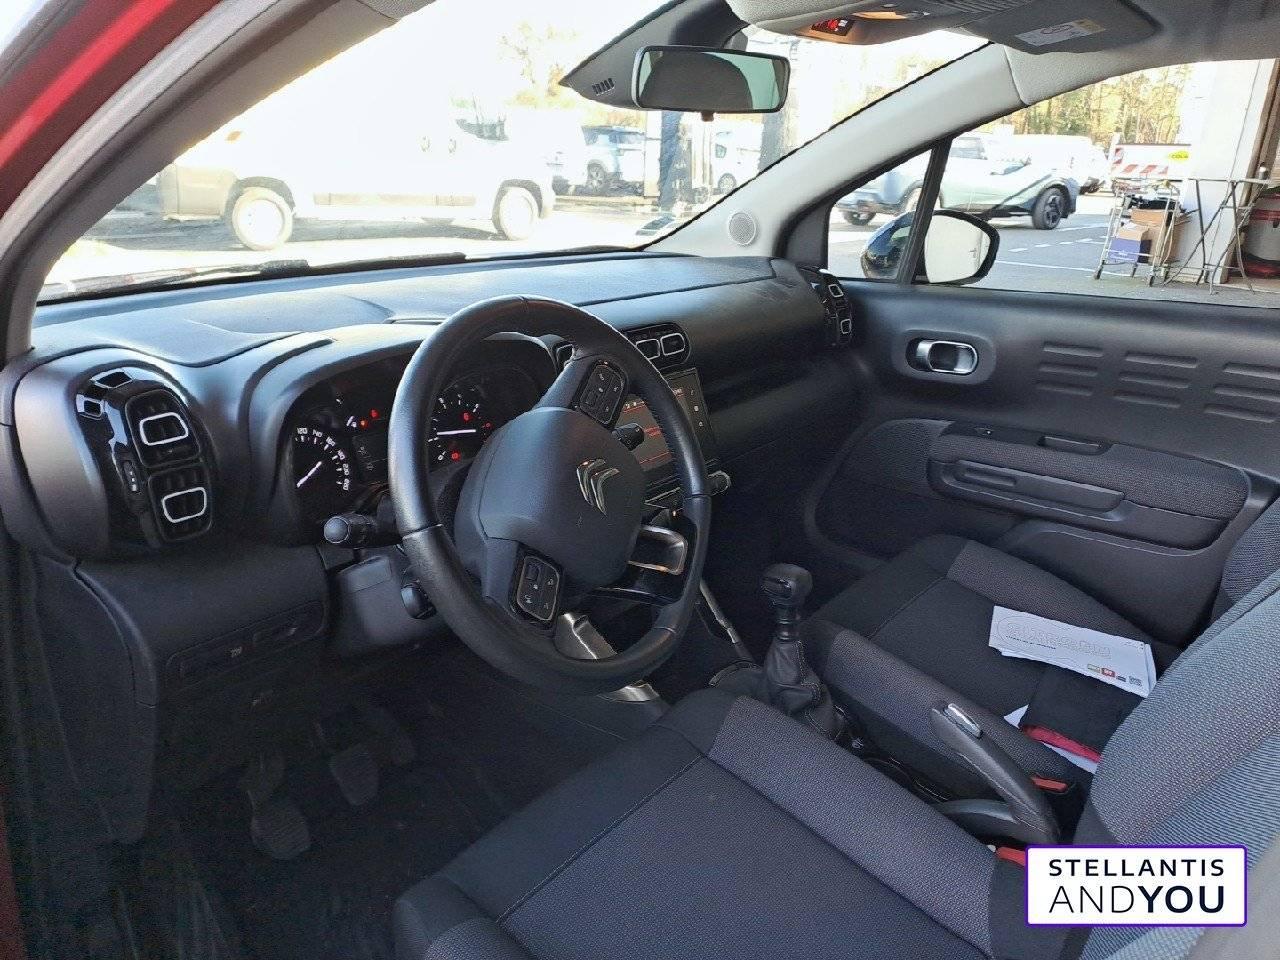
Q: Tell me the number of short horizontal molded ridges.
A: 9